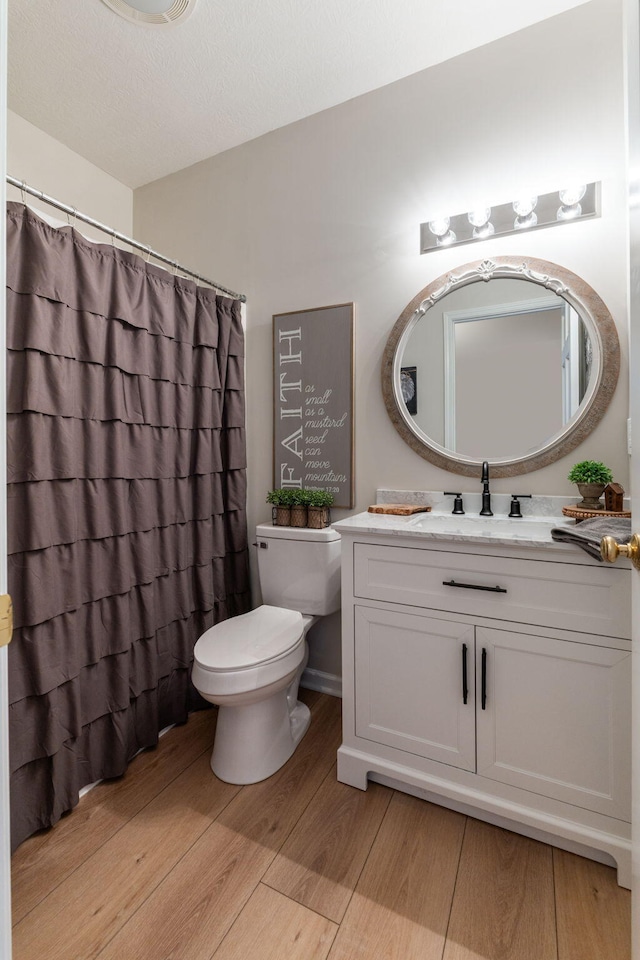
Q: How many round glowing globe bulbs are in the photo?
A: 4